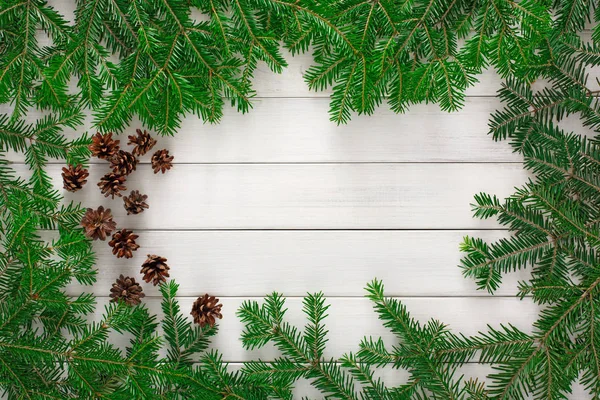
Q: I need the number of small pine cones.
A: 12